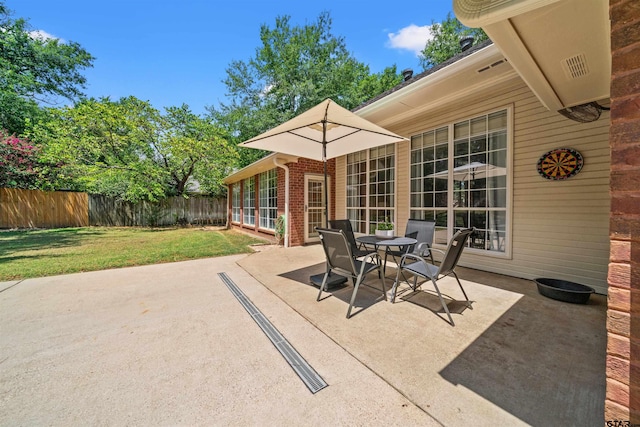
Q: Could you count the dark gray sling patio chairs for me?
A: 4